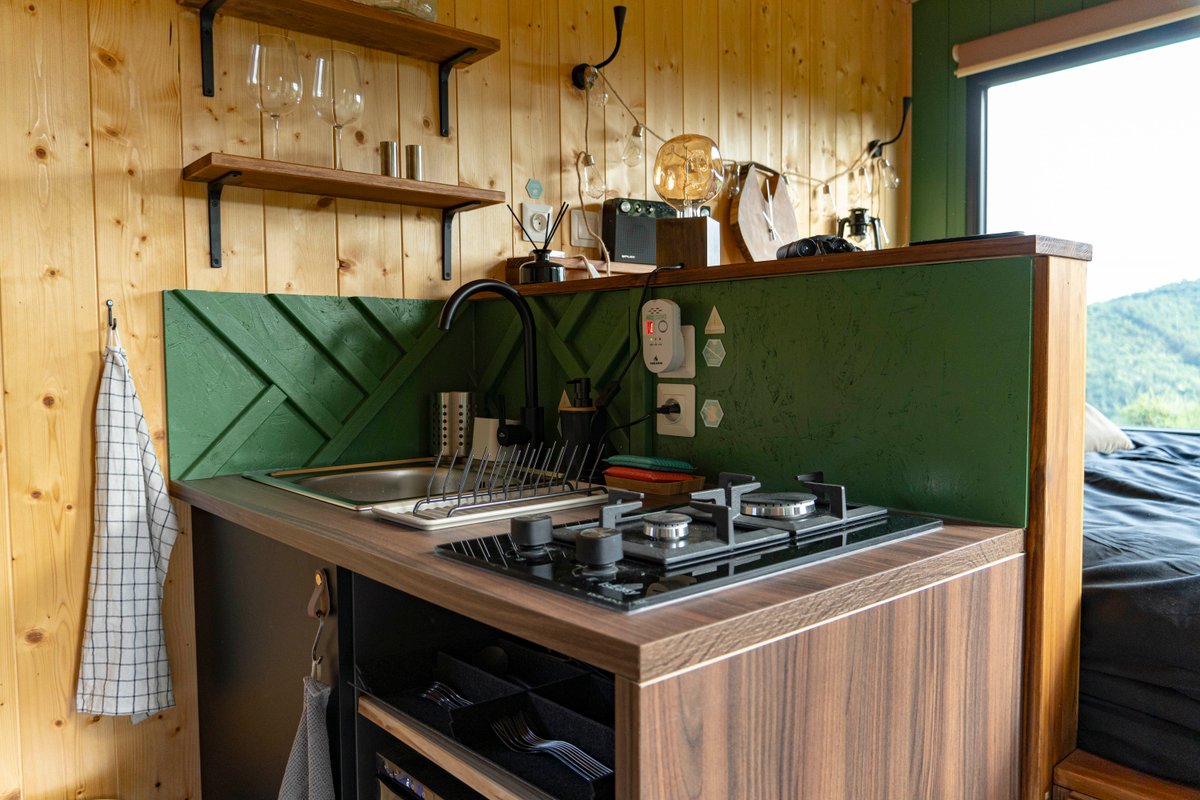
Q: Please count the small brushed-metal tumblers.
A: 2